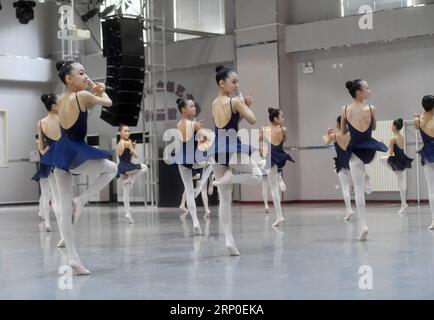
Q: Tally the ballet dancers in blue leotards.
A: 11